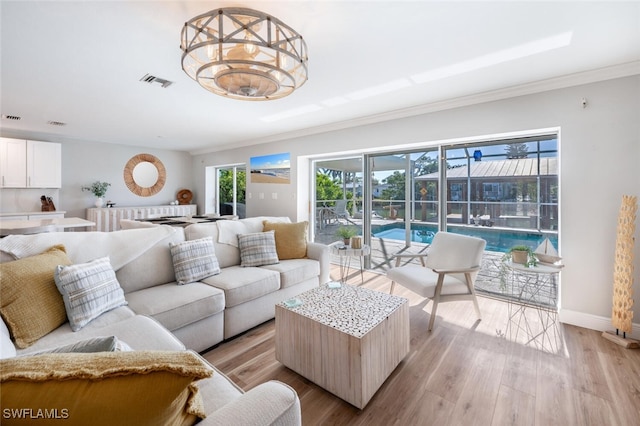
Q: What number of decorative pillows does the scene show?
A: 7